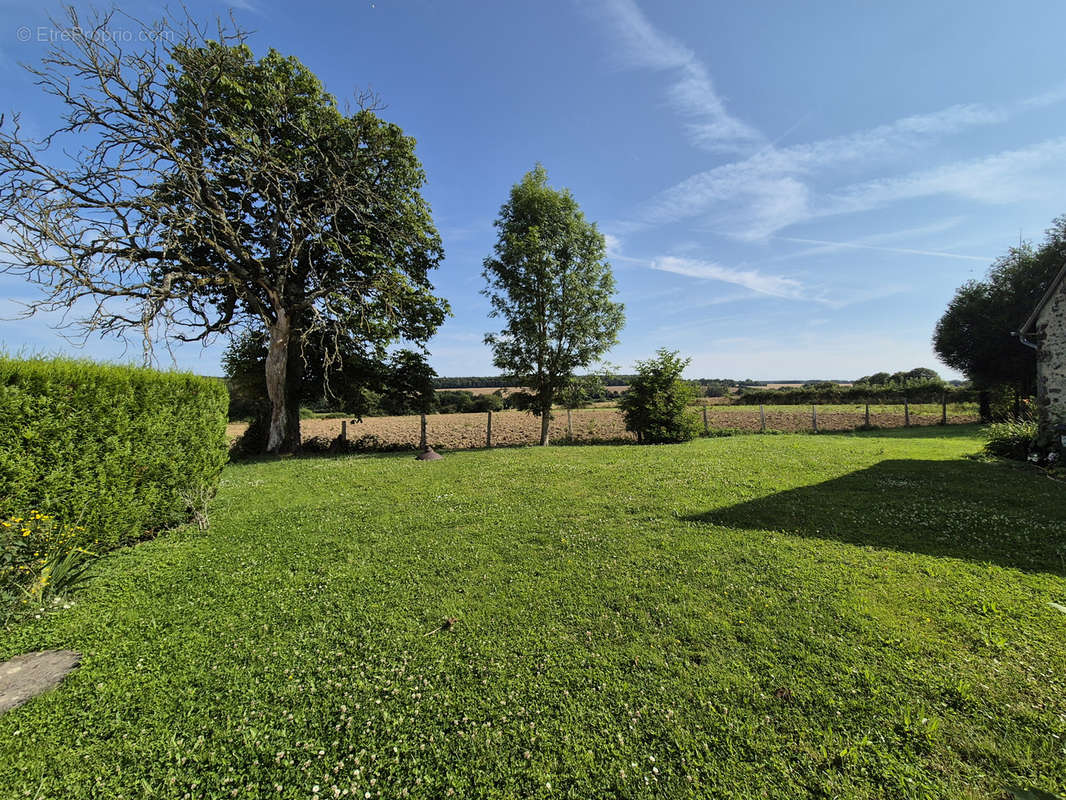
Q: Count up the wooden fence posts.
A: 10